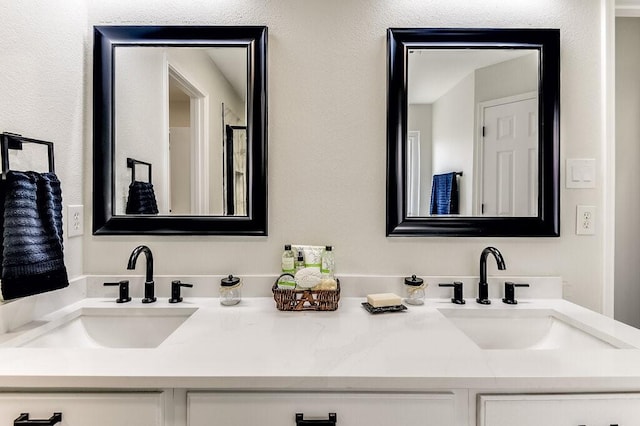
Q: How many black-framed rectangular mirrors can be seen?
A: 2